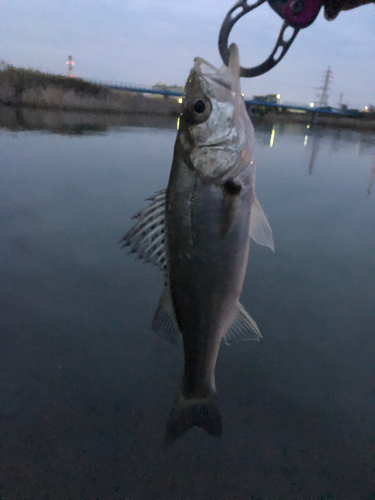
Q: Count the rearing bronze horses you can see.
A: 0